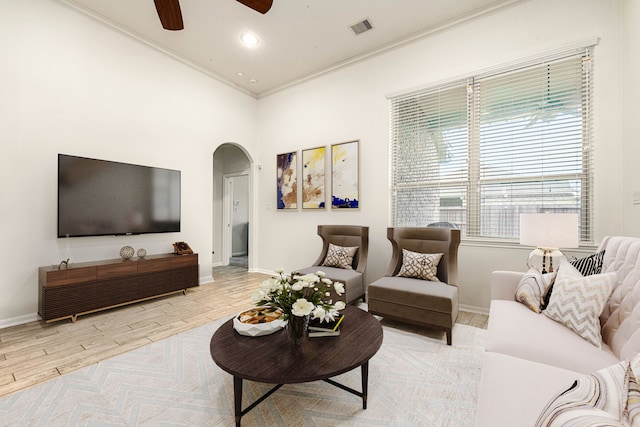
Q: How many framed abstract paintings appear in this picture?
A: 3